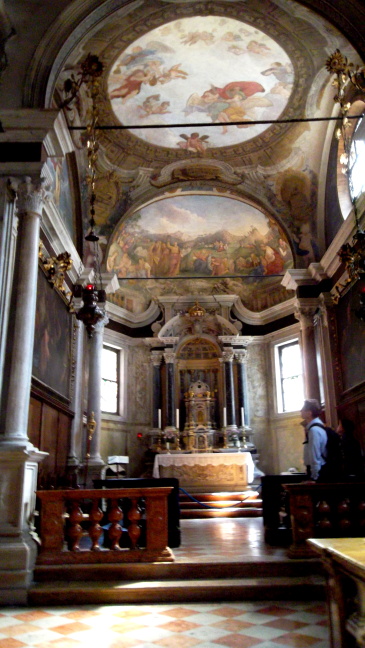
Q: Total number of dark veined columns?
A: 4